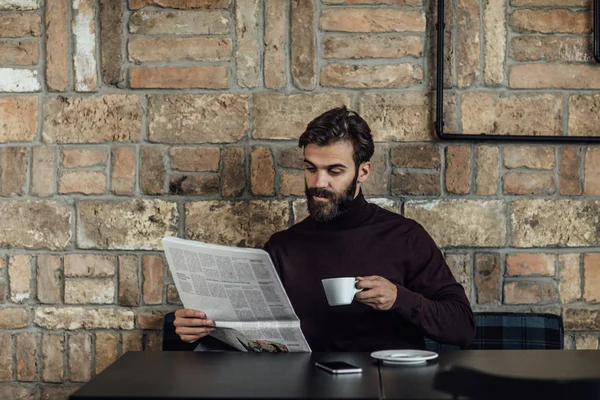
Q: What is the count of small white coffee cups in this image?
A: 1